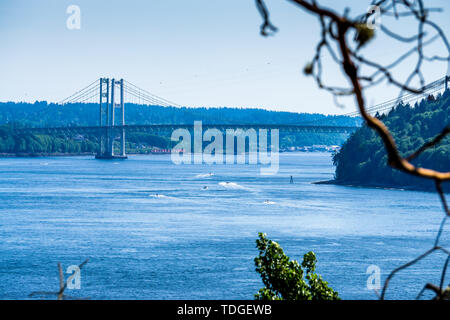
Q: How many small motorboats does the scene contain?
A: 5